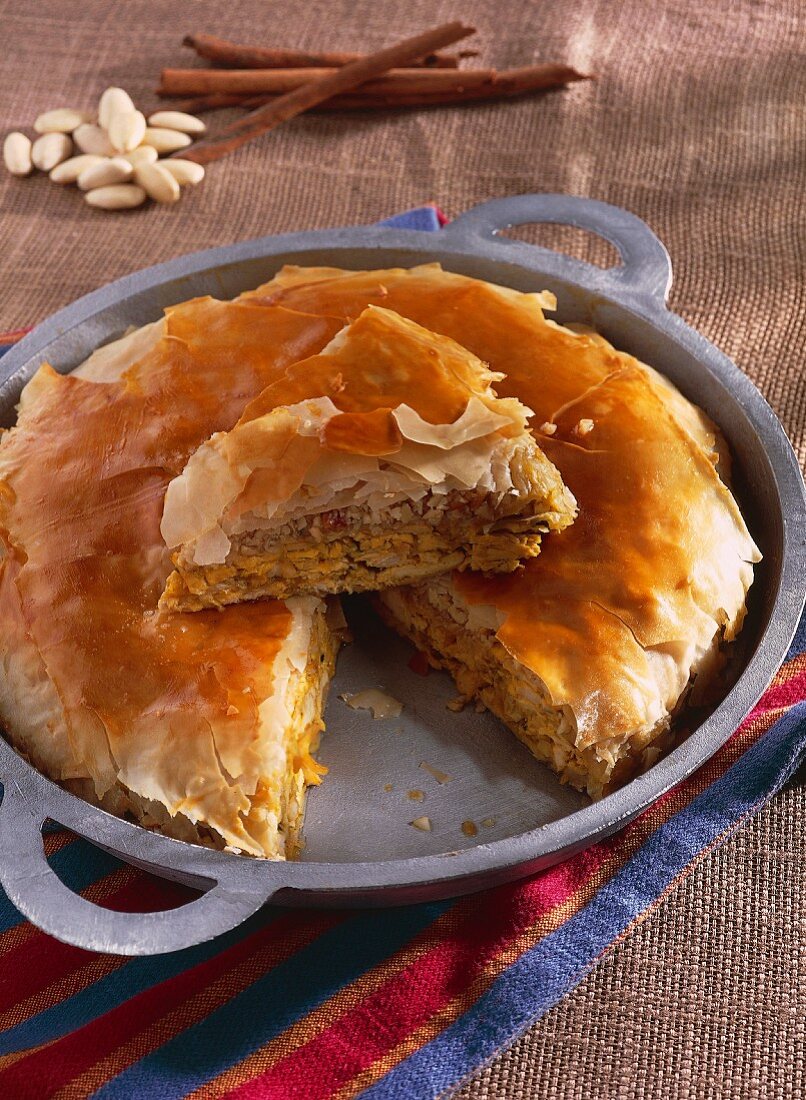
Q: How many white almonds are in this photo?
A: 14